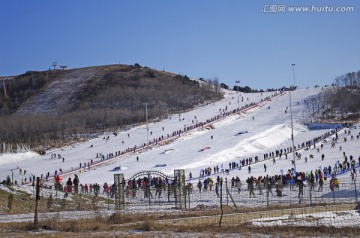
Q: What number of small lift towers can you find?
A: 2